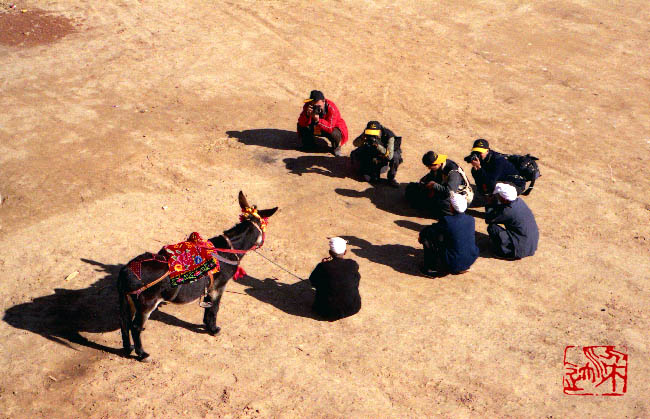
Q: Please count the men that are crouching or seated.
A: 7